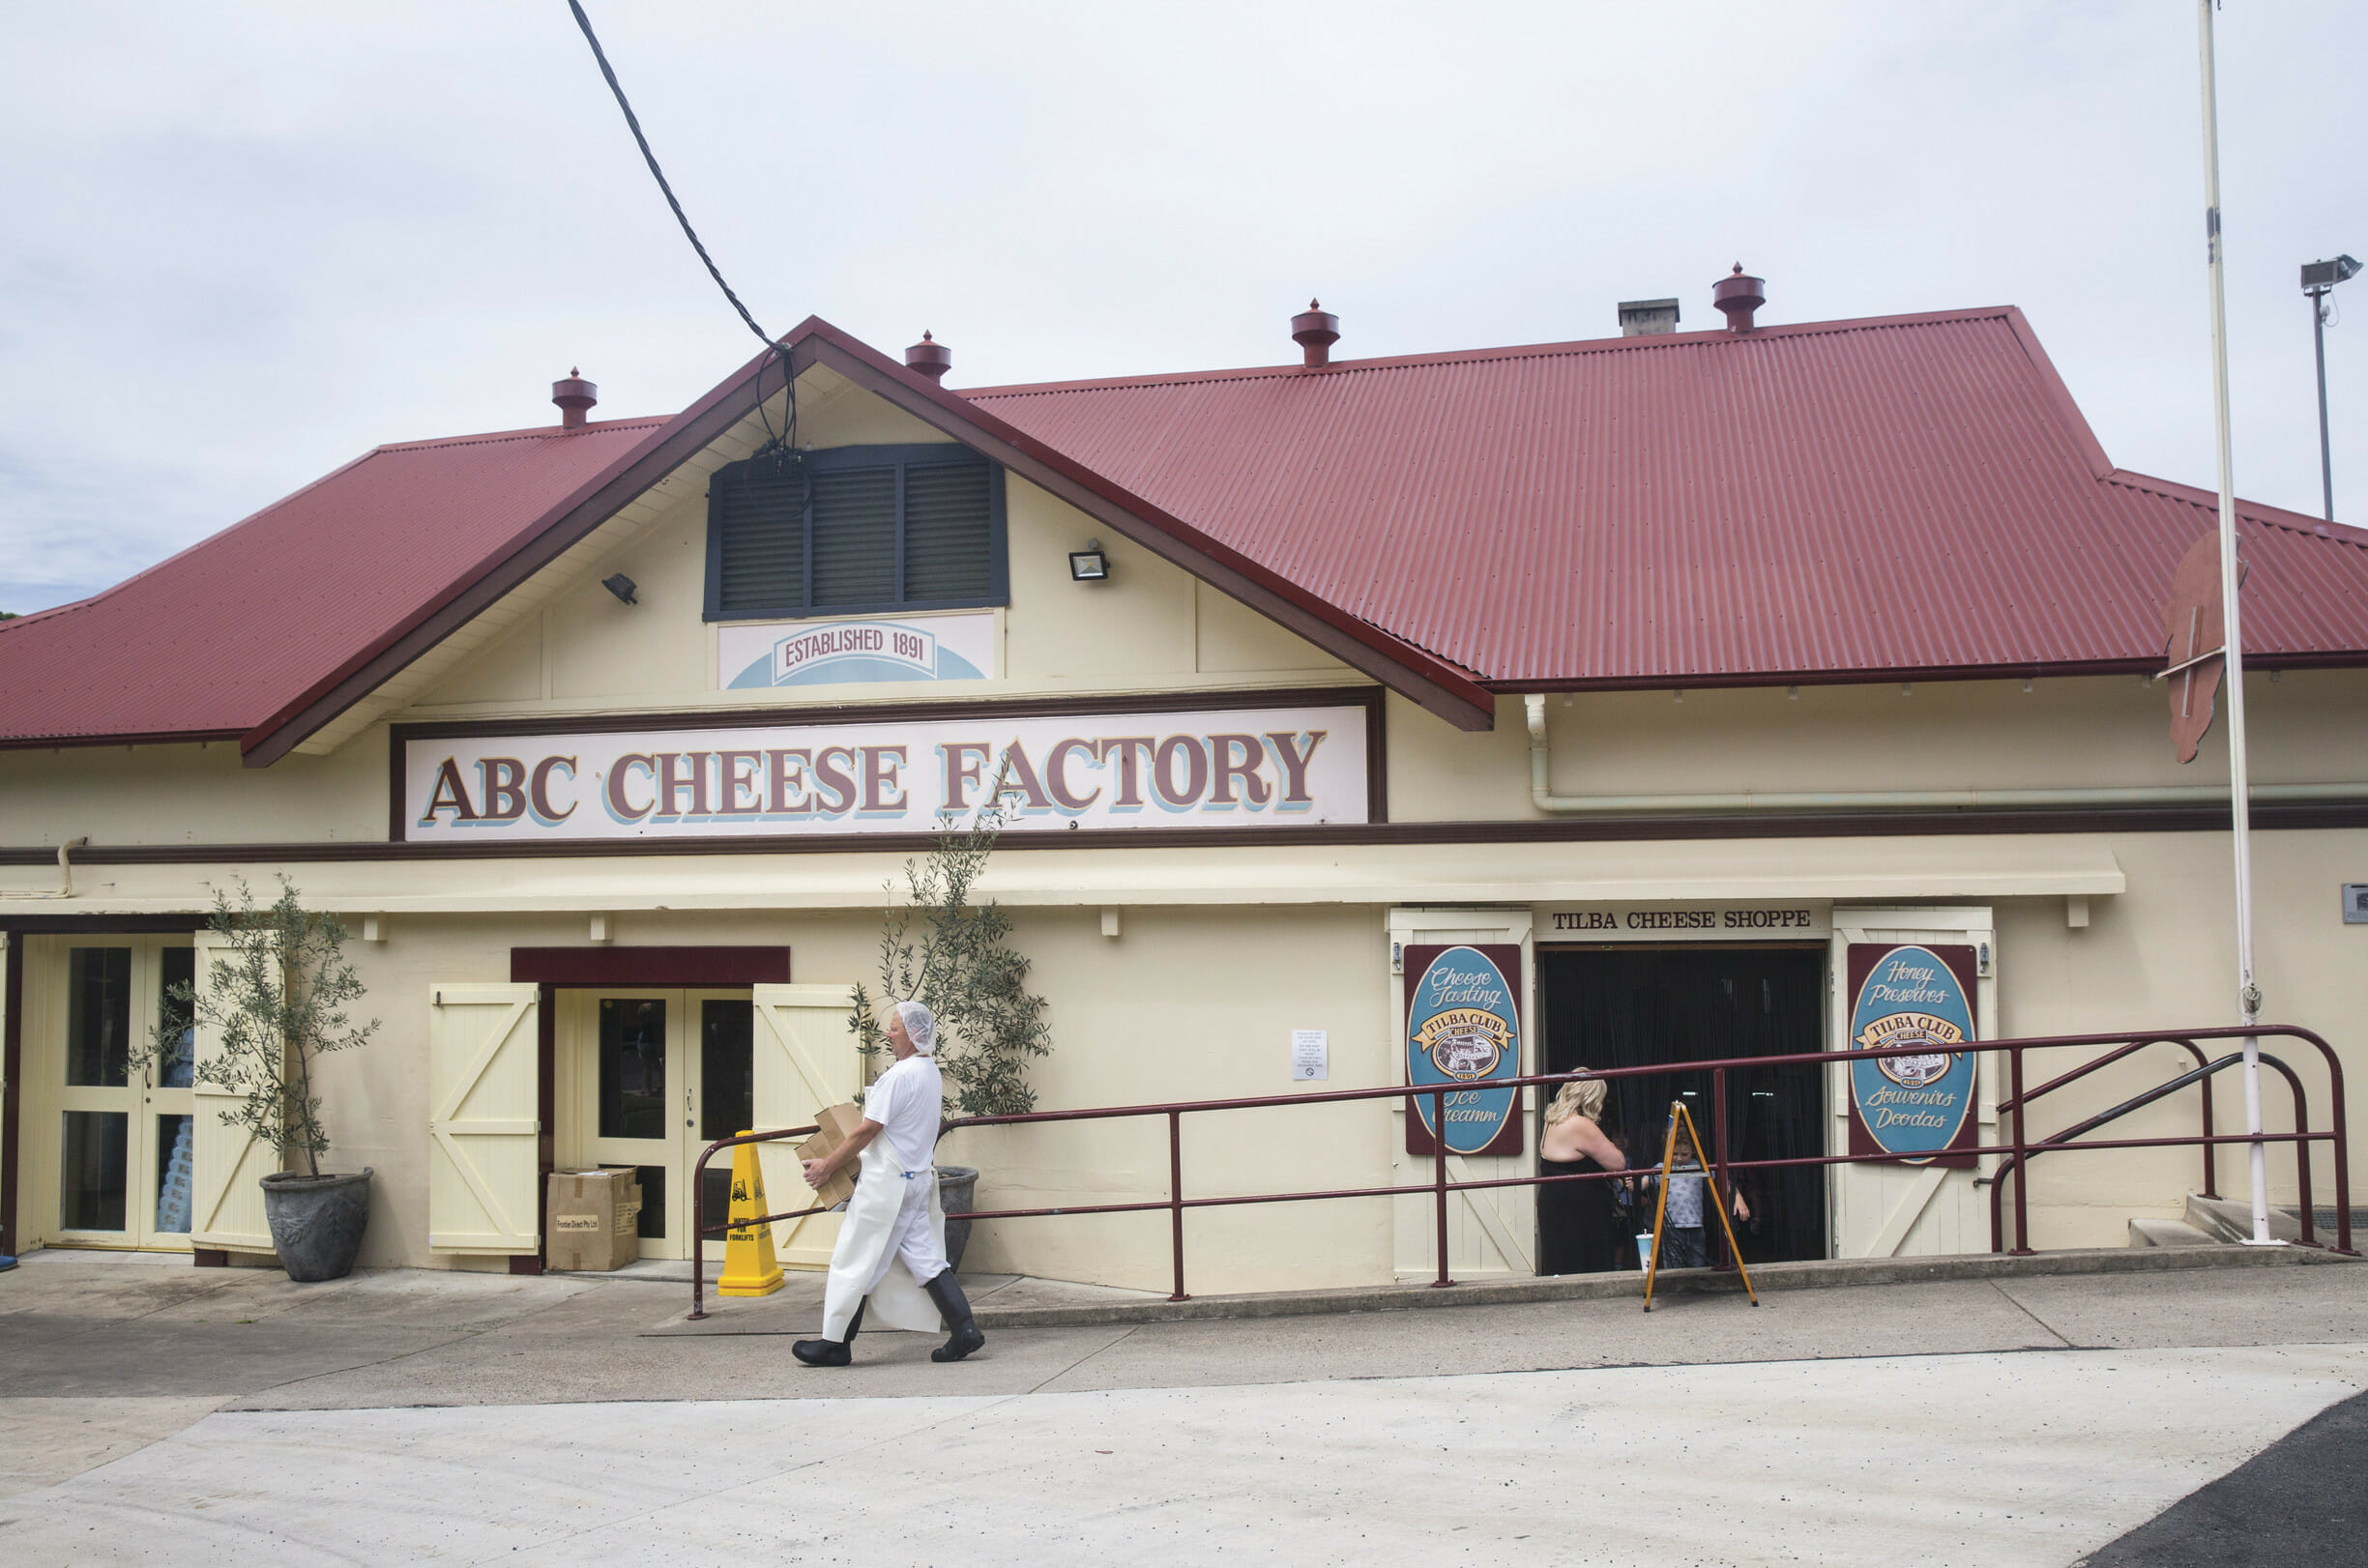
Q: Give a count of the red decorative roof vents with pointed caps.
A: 4